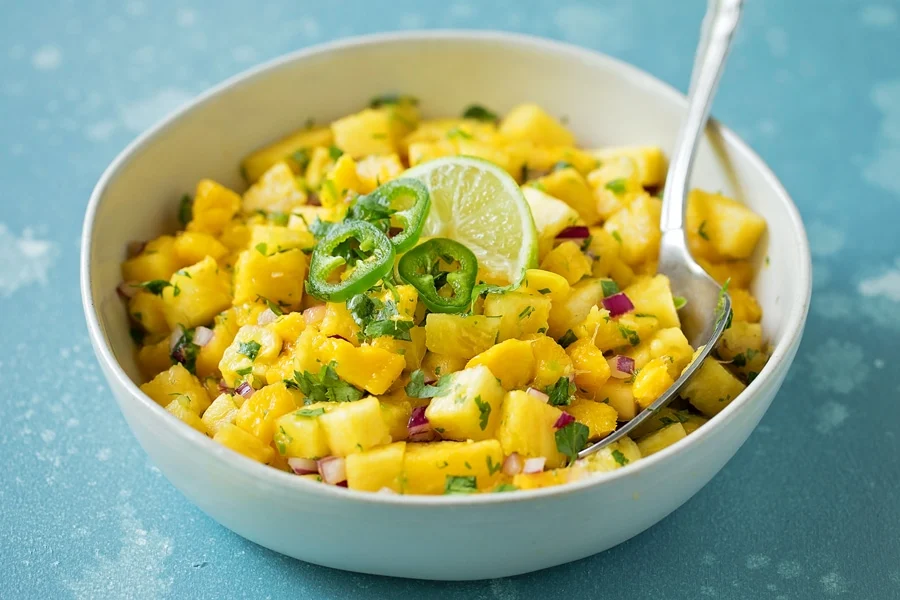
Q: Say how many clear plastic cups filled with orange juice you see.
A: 0